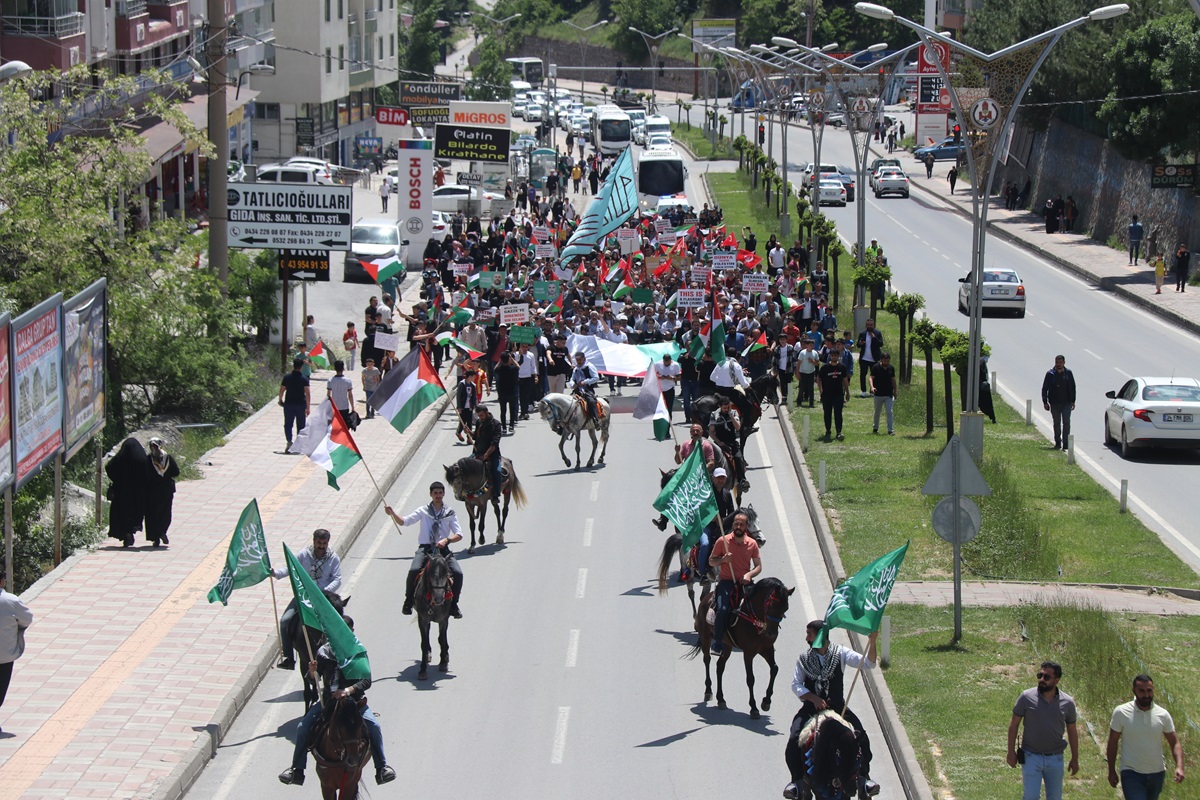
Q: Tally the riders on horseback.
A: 11